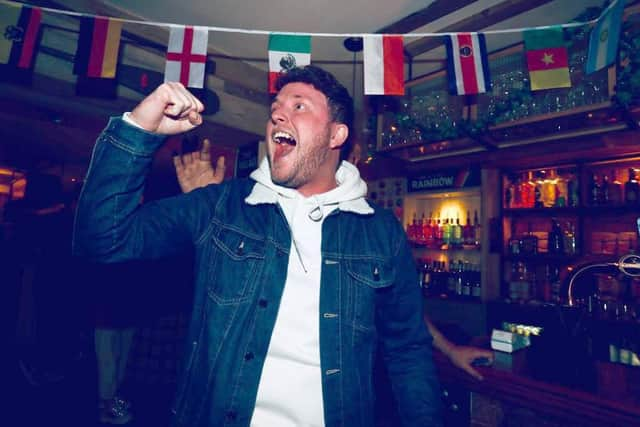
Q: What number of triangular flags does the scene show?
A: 0